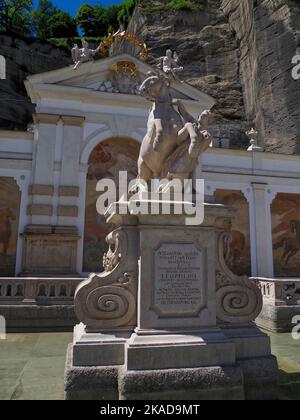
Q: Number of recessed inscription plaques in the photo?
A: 1